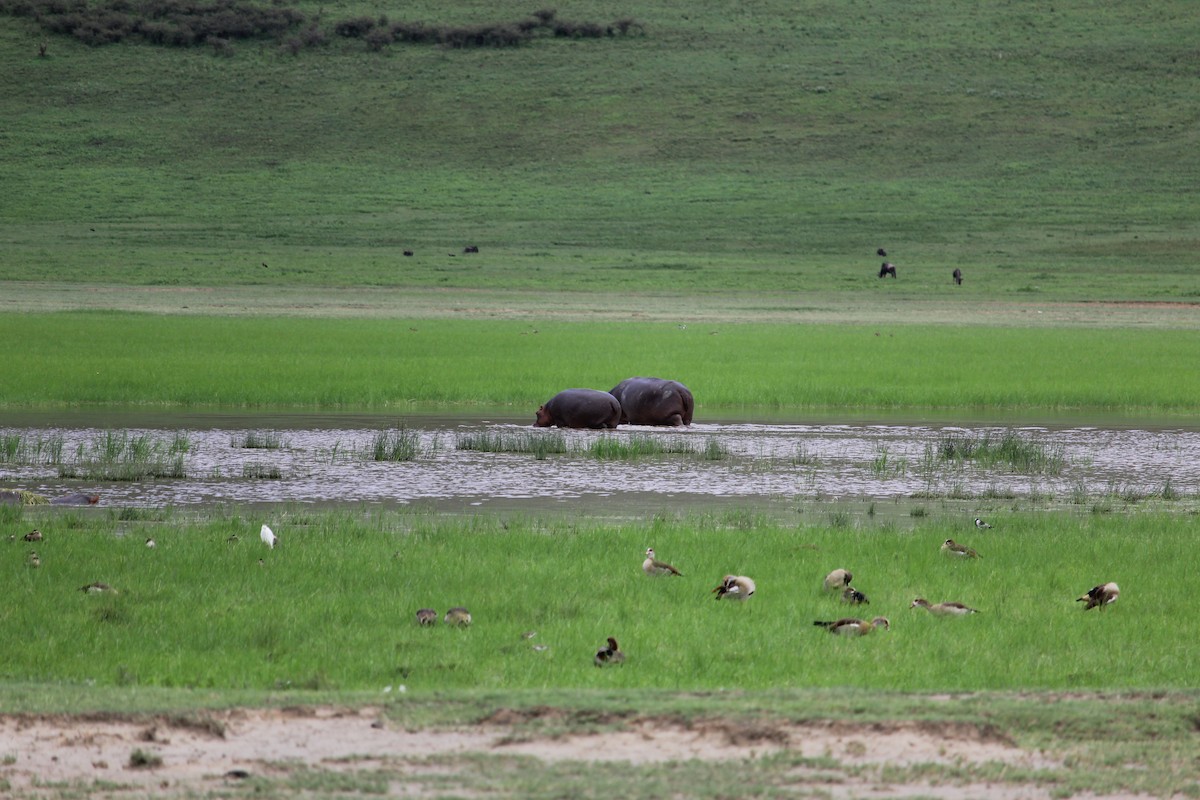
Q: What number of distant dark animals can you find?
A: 5